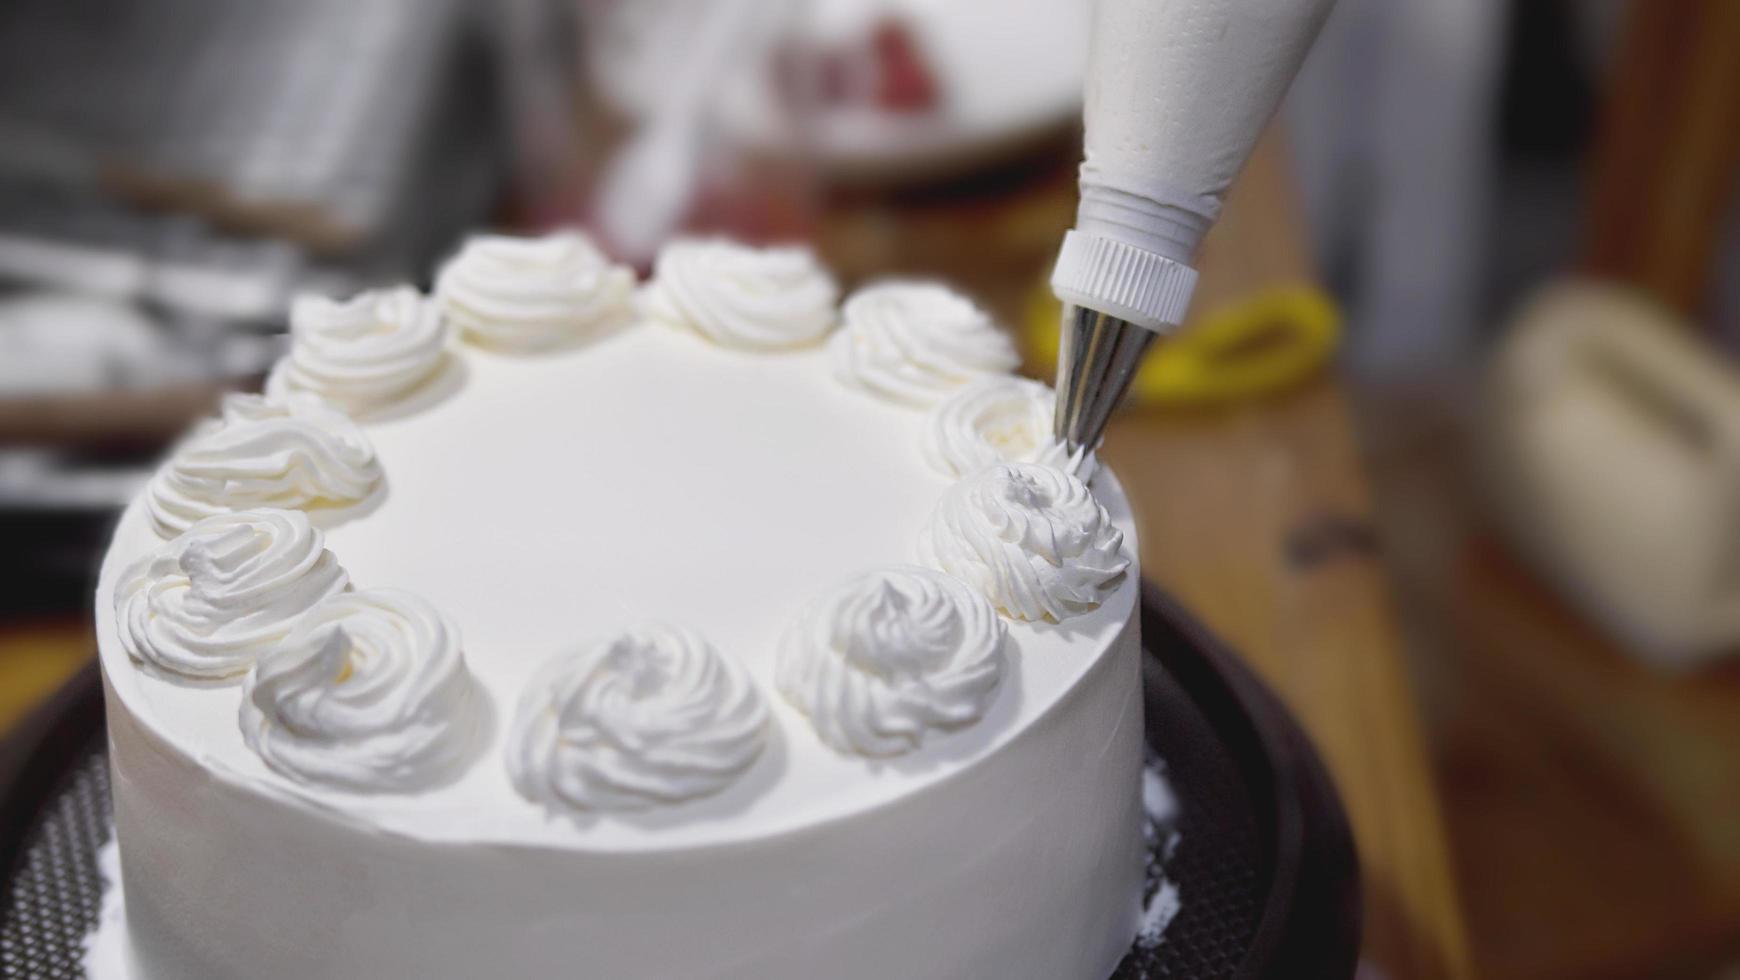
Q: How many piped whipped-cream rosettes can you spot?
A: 11